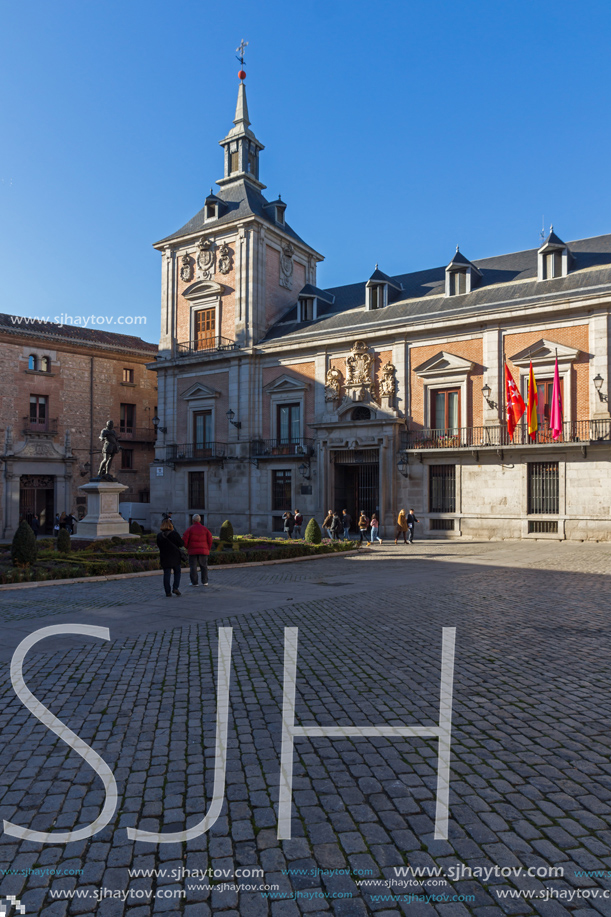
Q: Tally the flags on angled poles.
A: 3